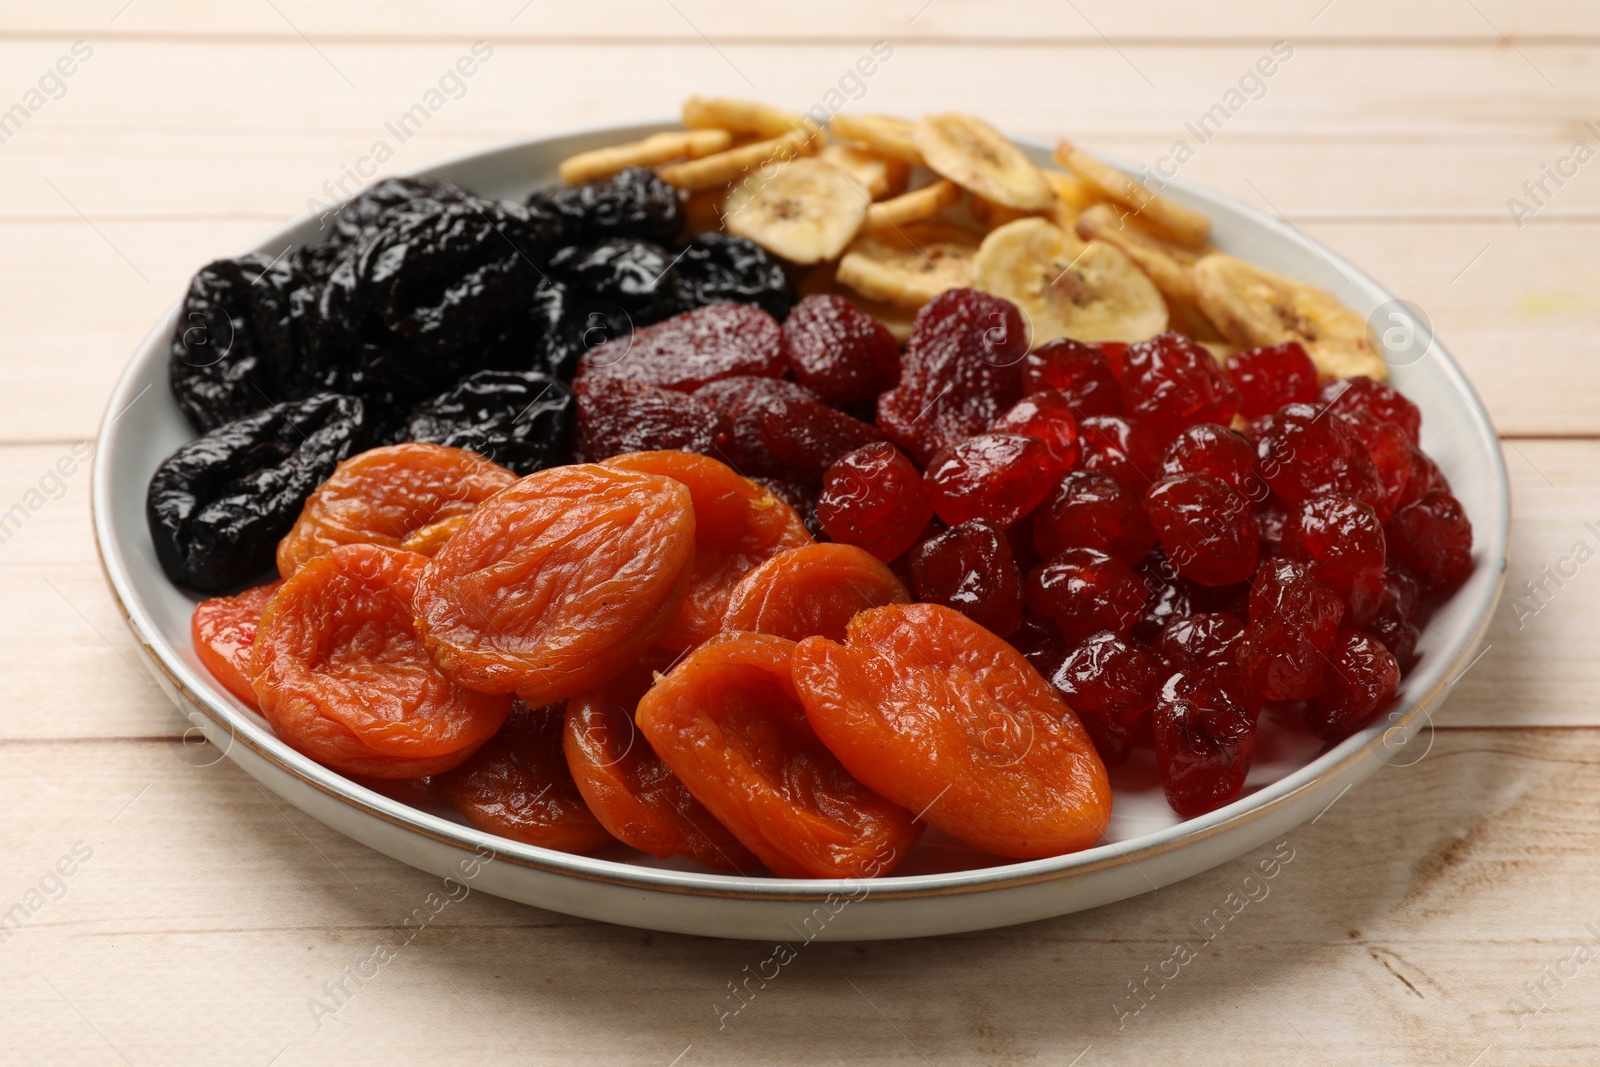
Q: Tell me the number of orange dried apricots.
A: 10